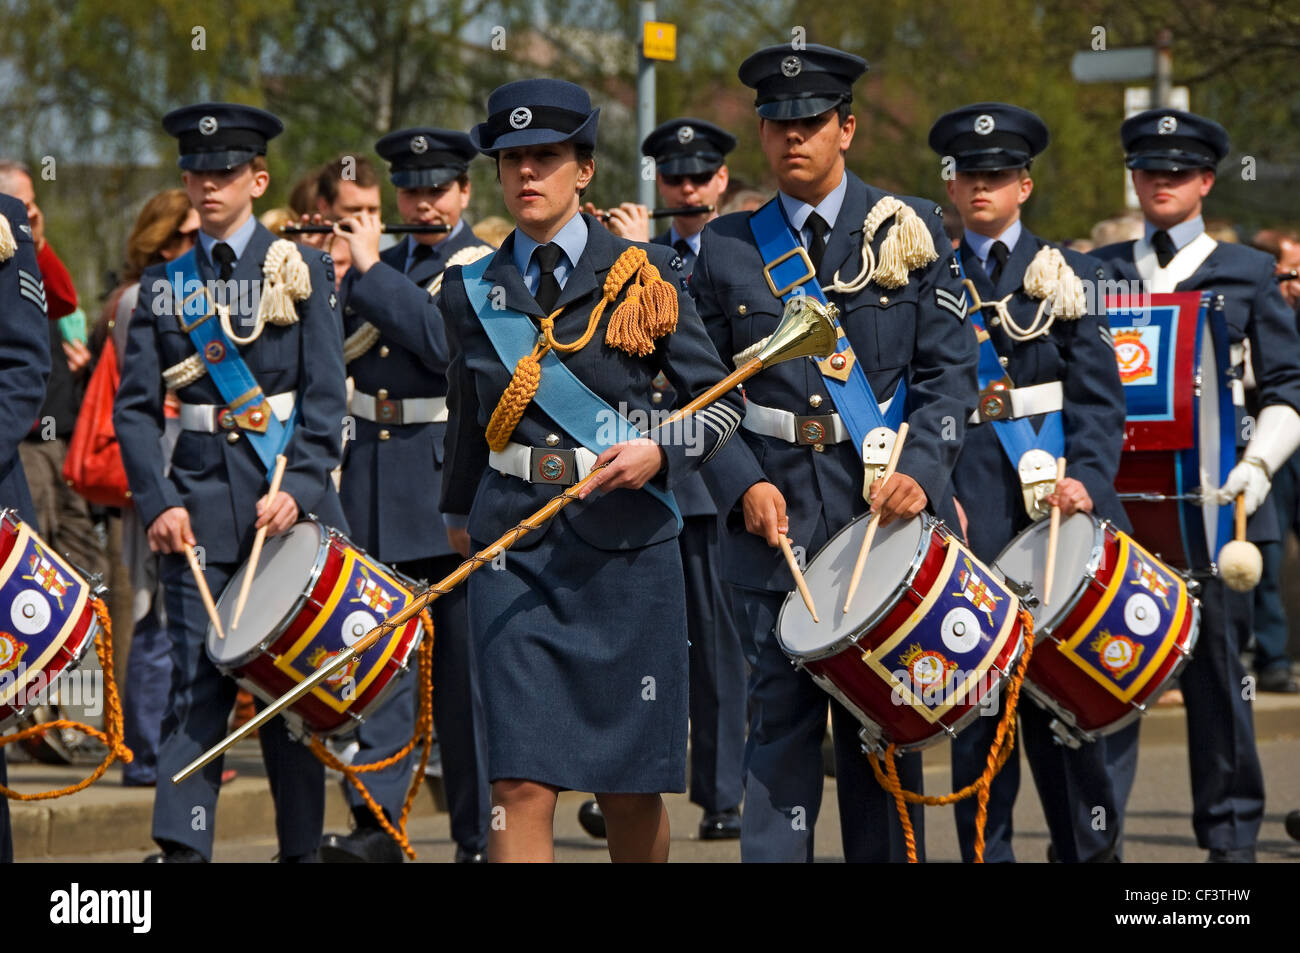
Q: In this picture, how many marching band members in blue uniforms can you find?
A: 8